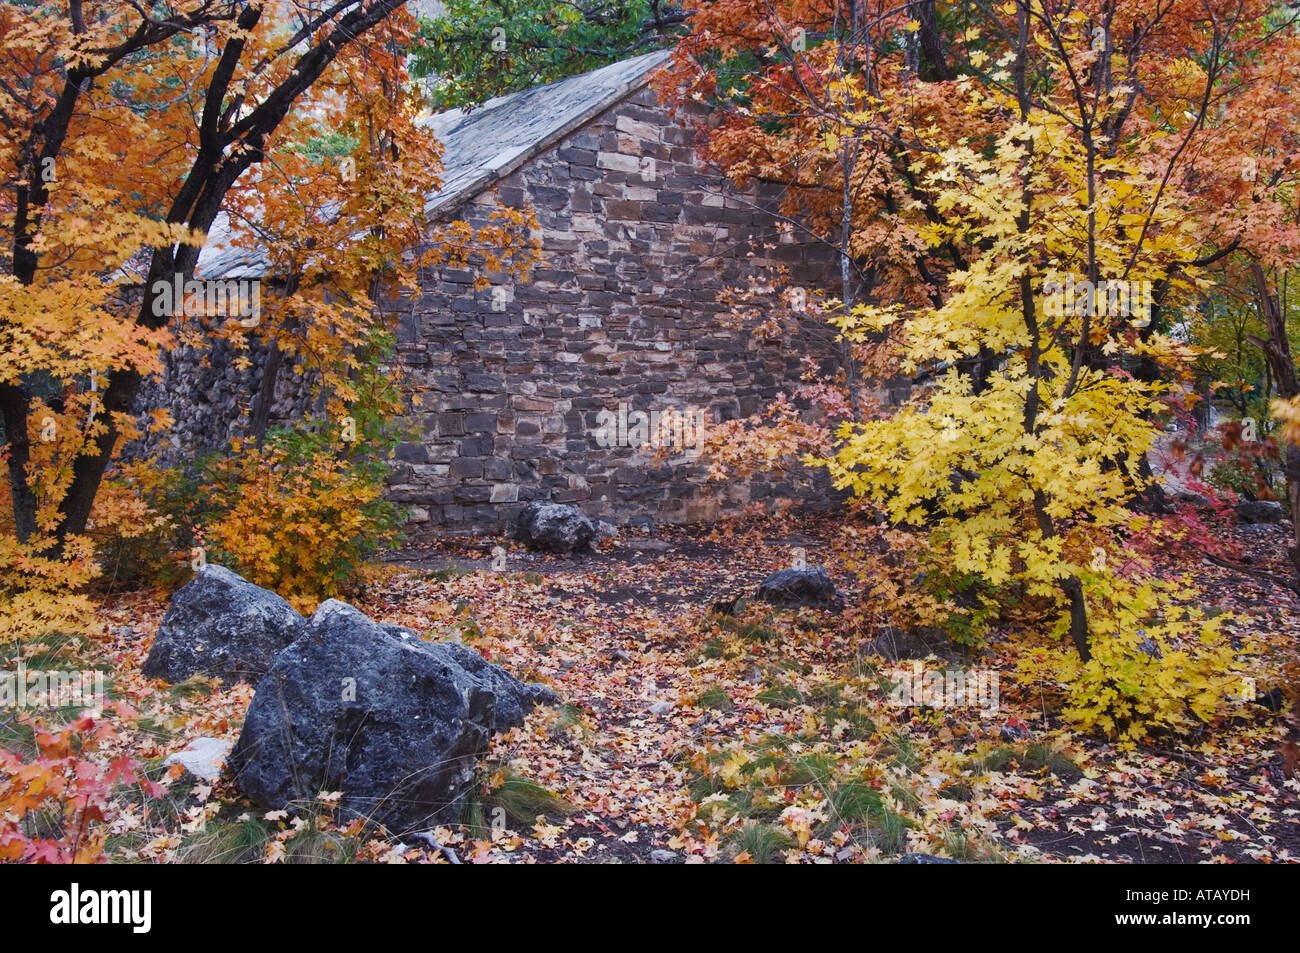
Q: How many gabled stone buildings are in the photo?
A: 1